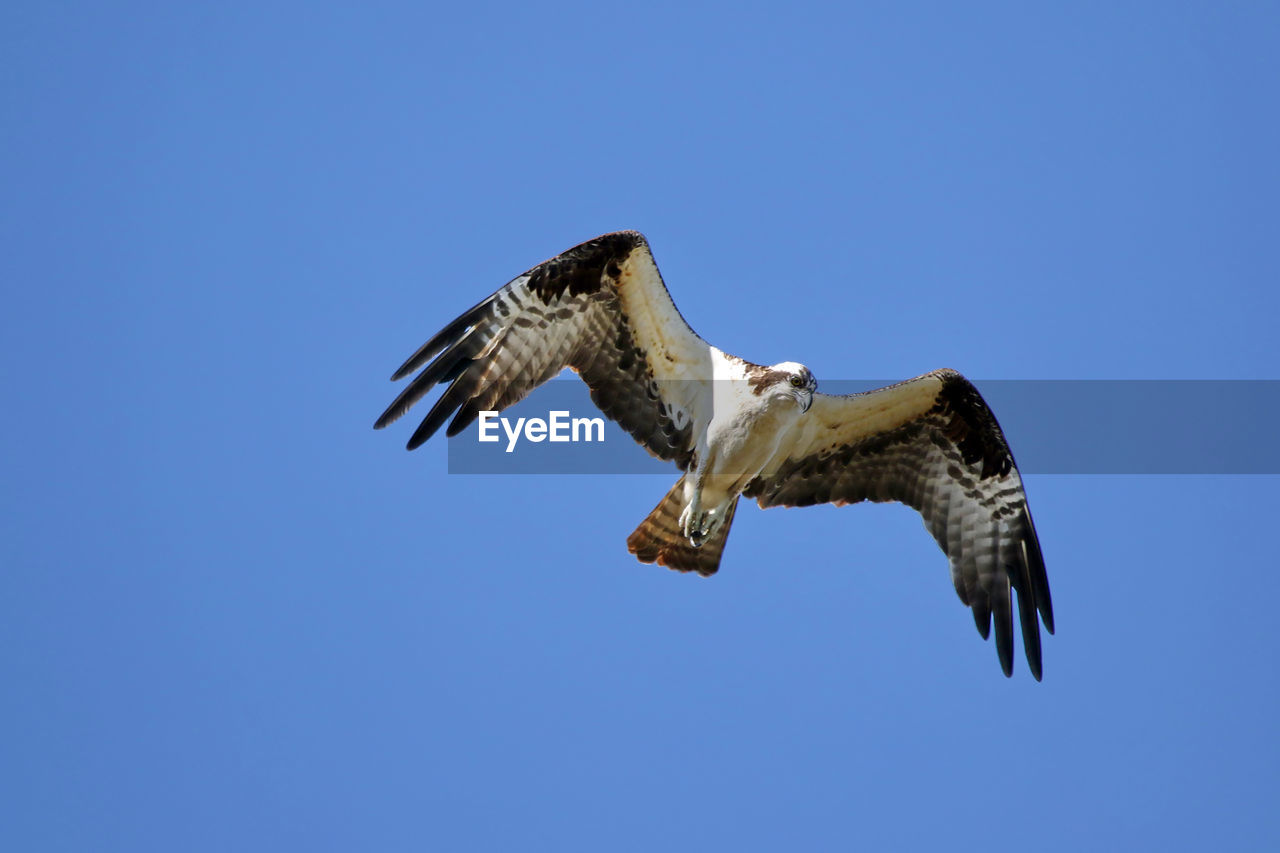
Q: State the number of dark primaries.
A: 8